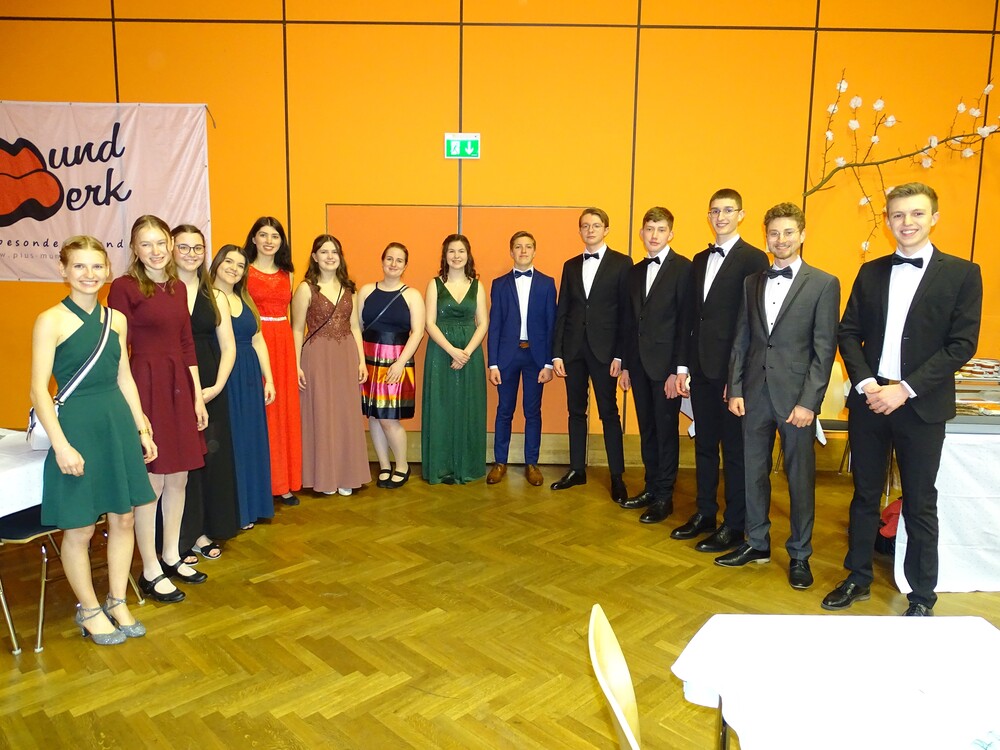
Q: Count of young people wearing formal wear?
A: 14